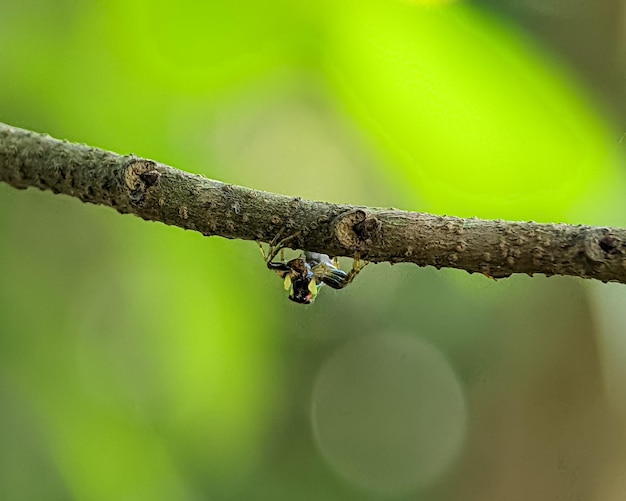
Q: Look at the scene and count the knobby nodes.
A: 3